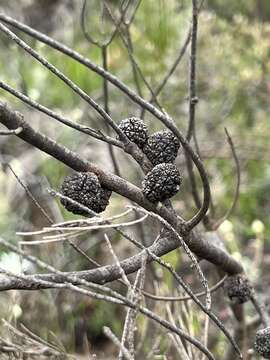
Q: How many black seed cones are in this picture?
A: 6